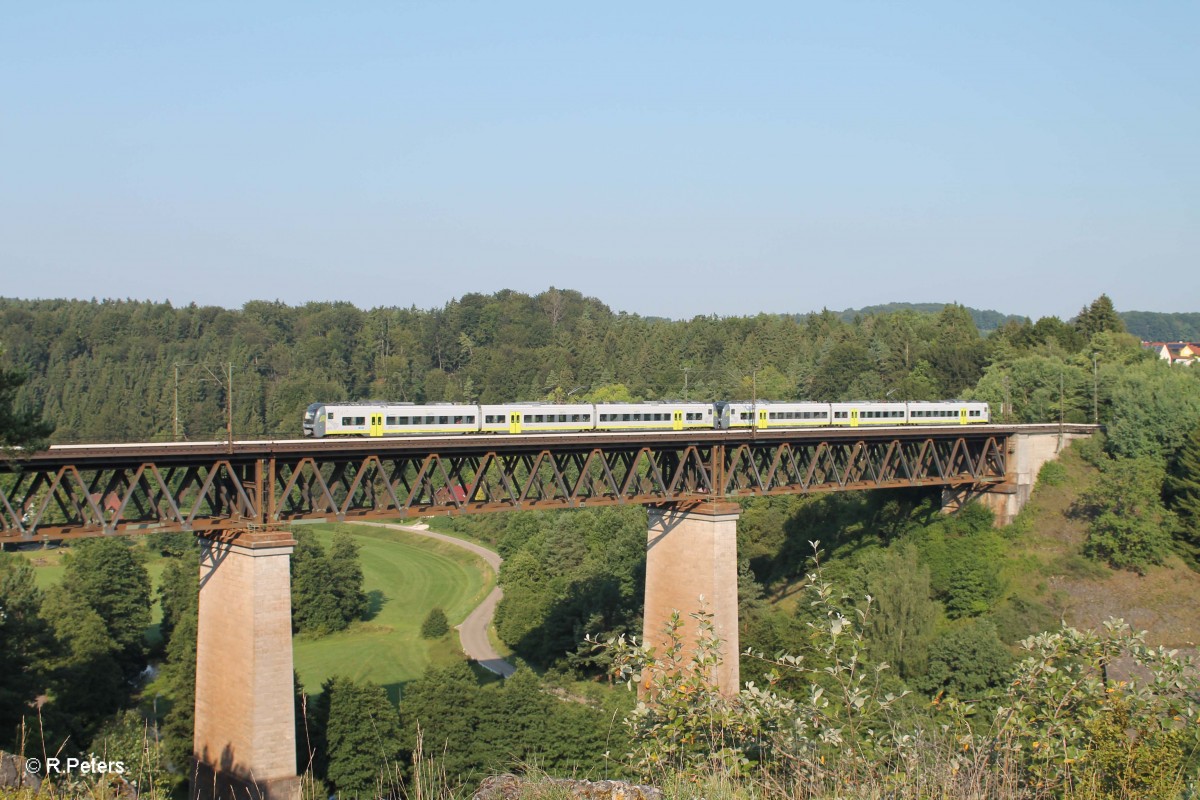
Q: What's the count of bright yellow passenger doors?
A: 6